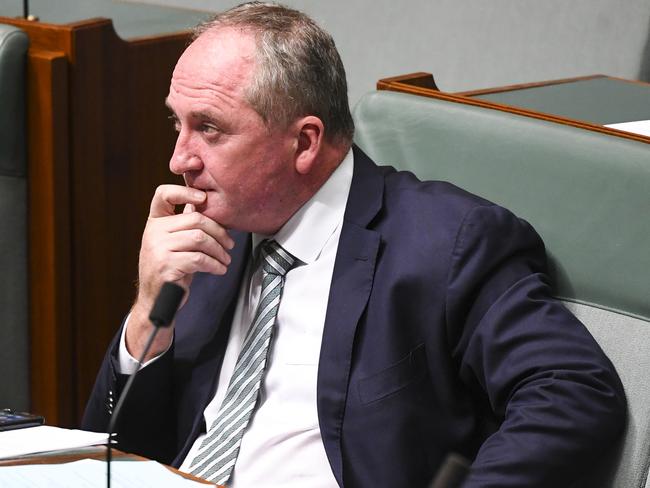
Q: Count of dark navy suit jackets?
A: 1